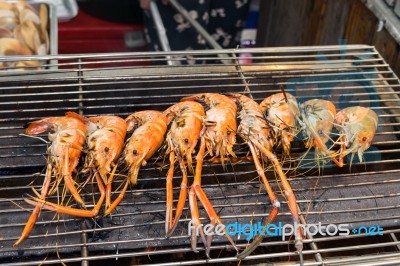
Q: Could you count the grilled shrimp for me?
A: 9